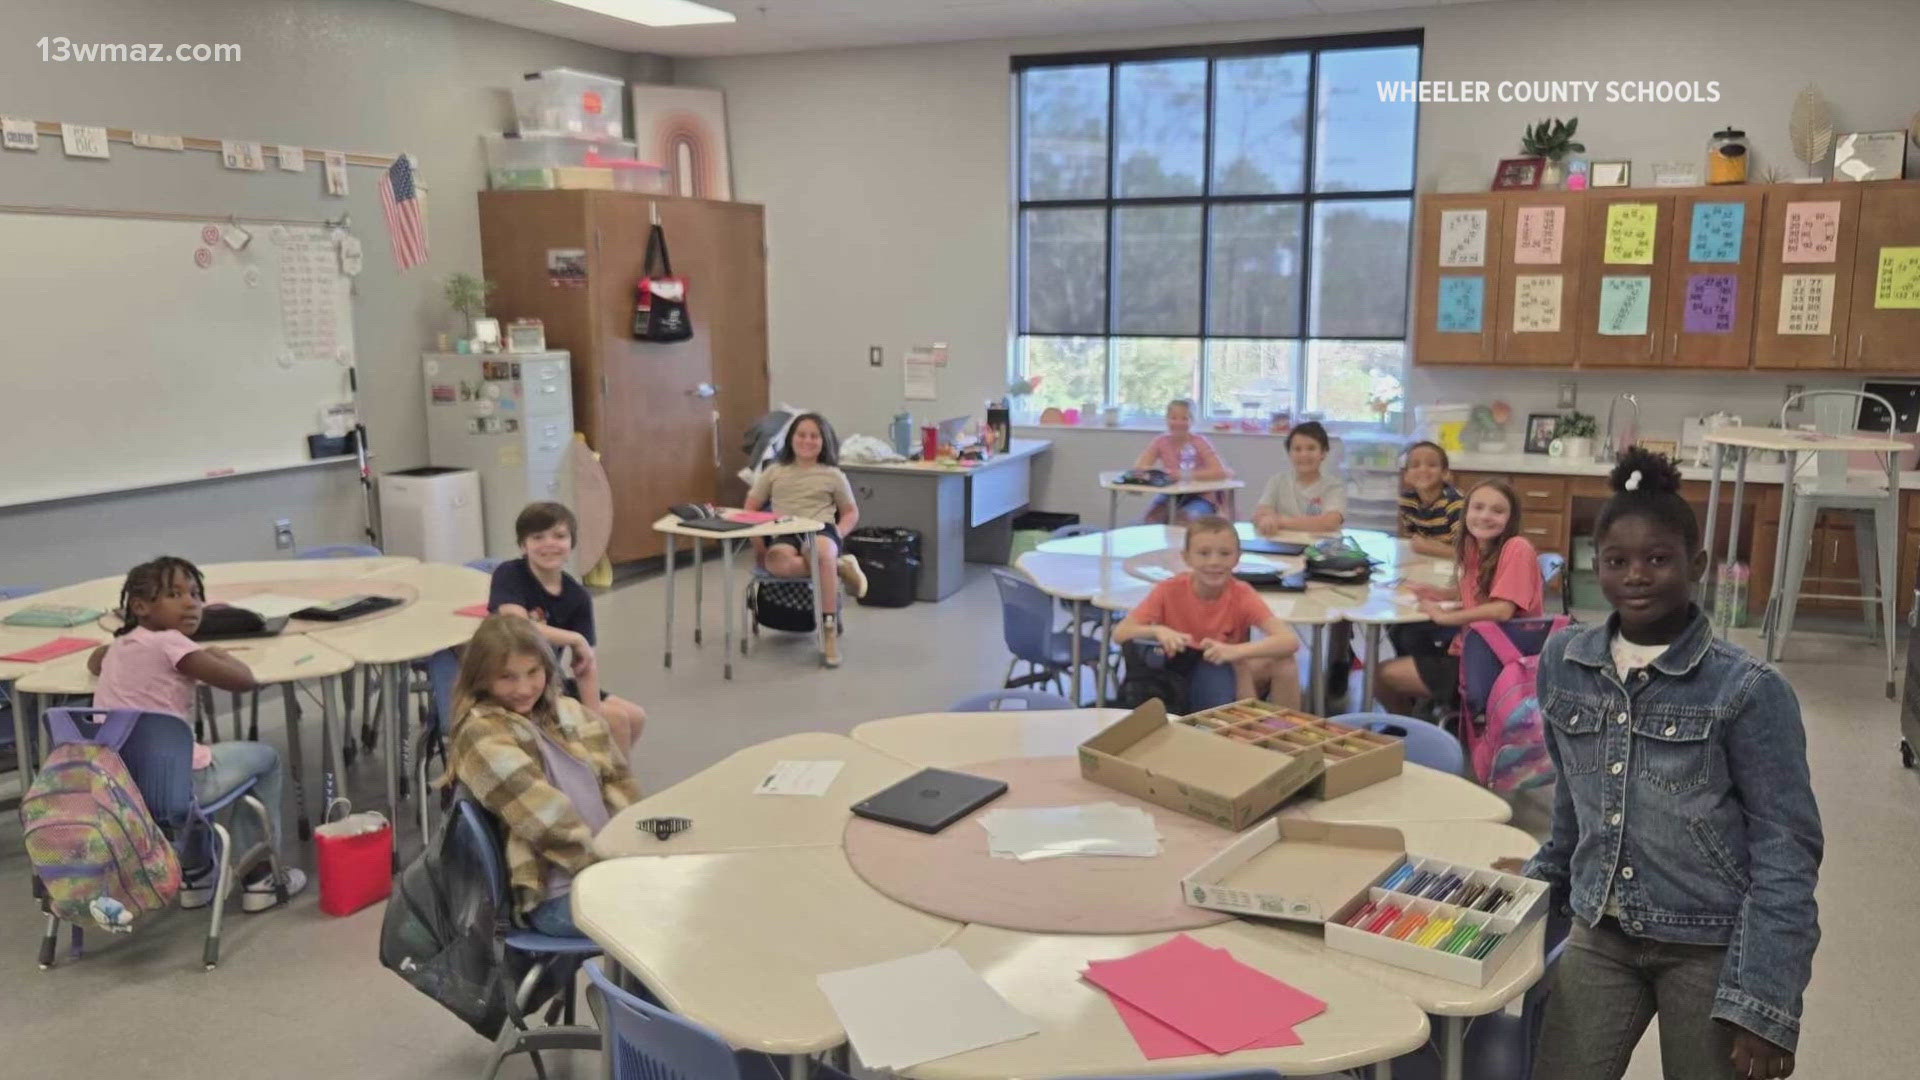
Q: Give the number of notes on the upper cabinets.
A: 11